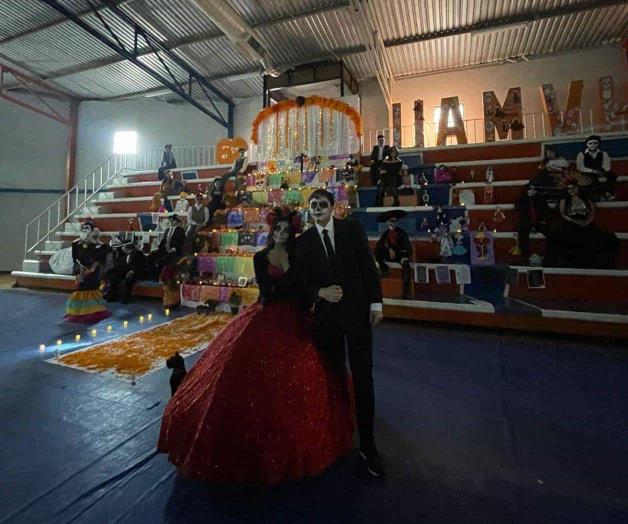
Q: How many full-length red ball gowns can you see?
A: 1